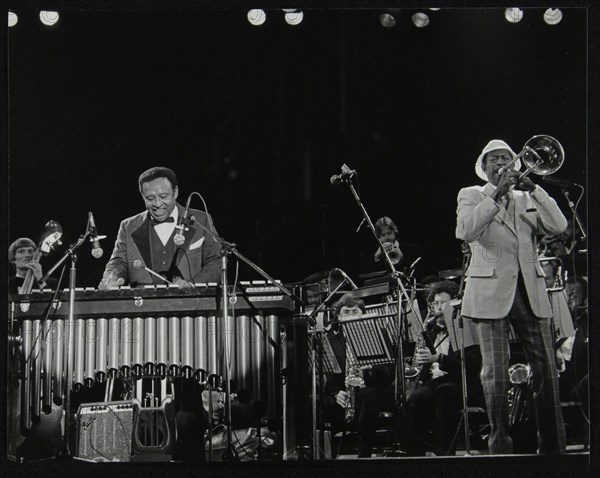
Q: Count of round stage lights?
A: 8